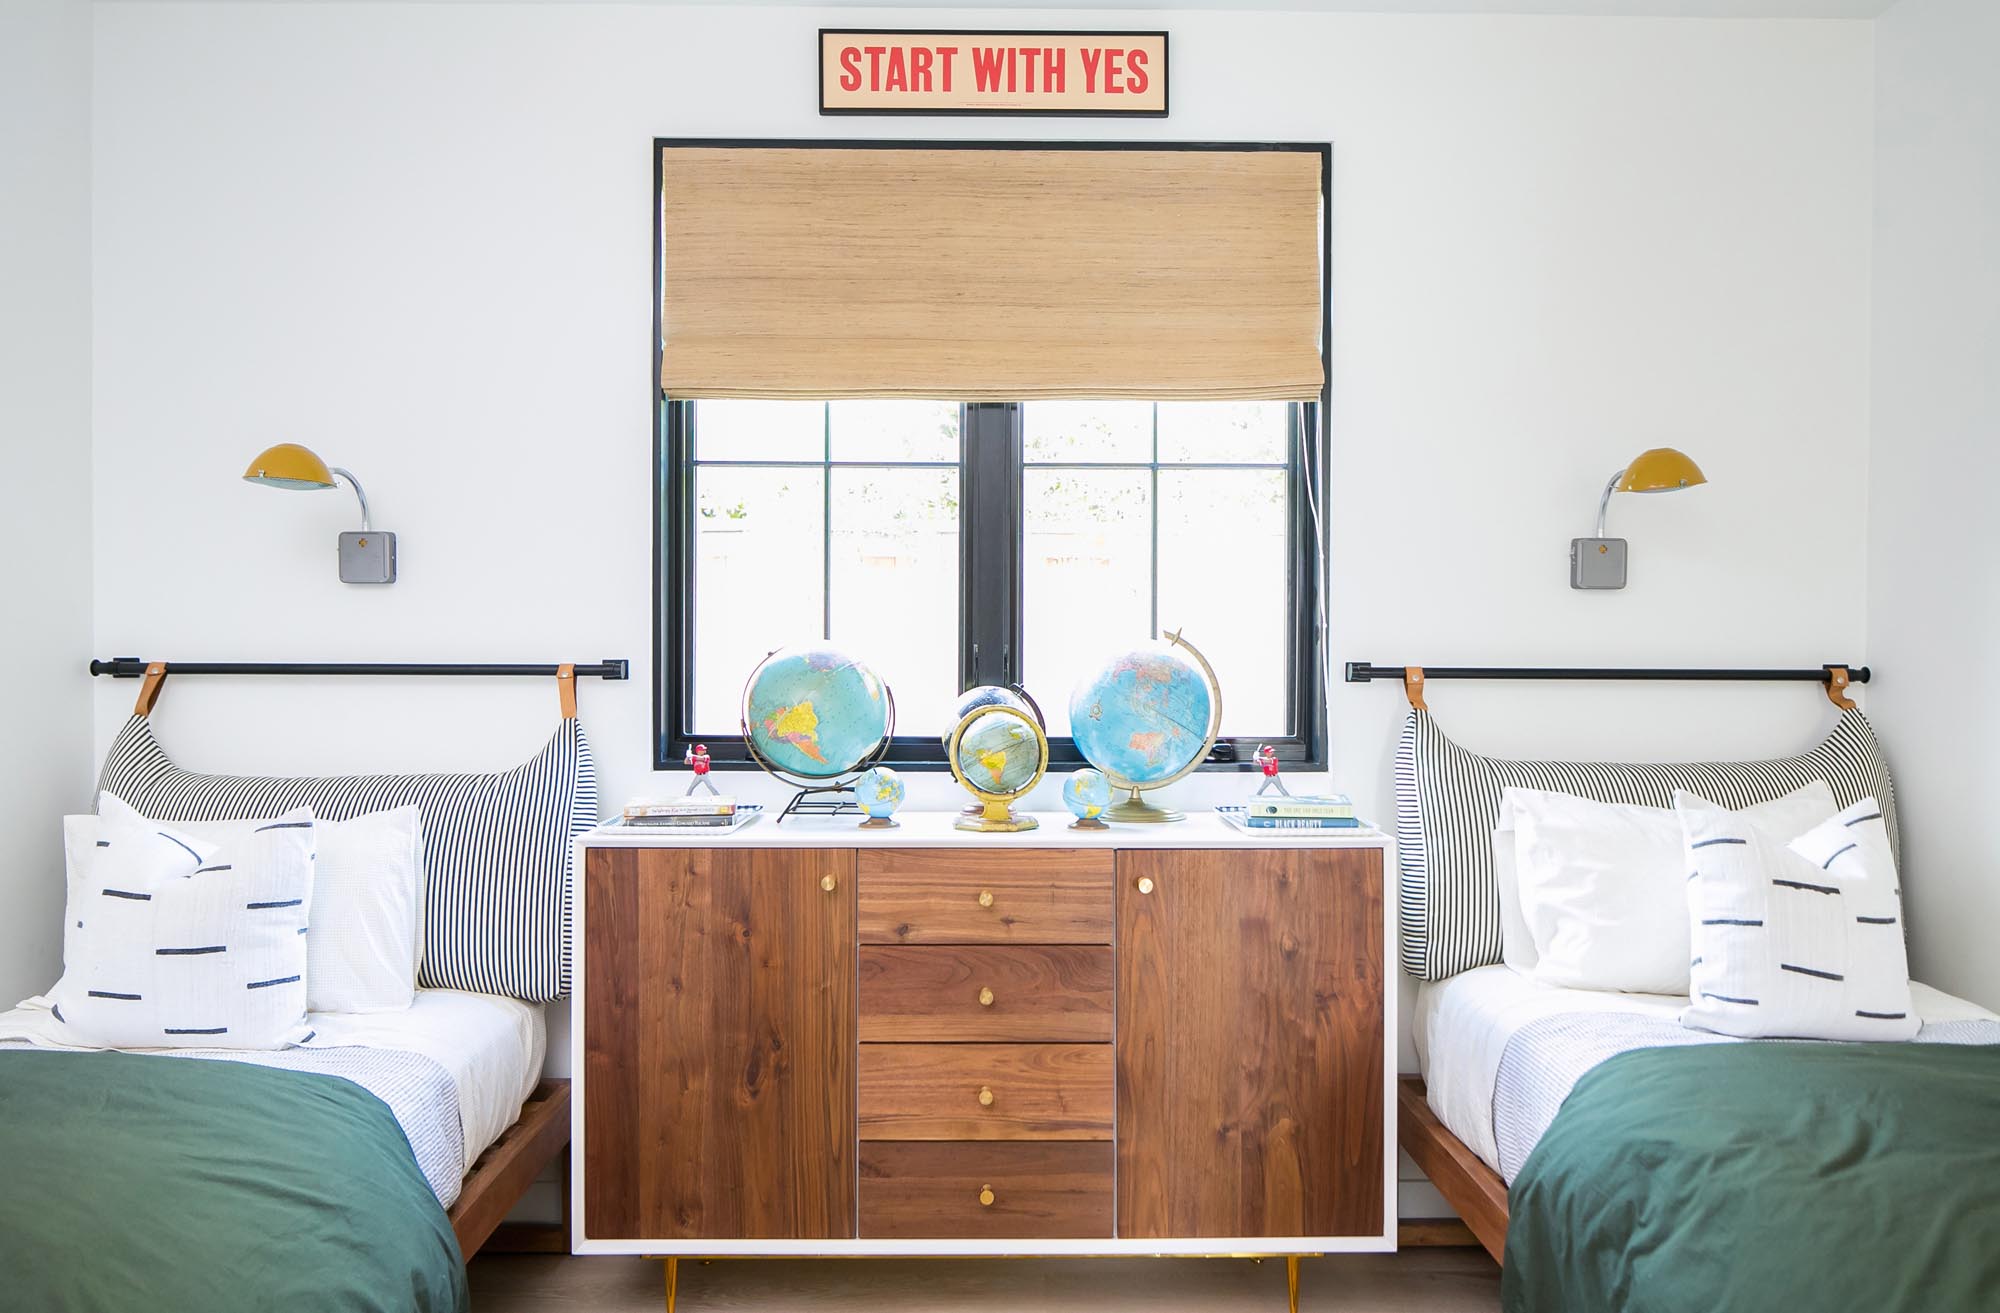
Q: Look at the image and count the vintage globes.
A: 6